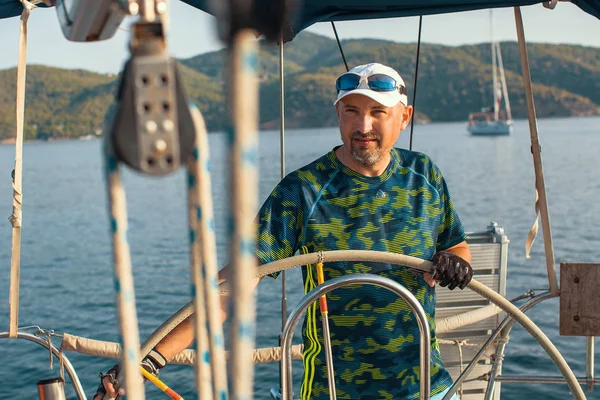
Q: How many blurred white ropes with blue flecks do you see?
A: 4